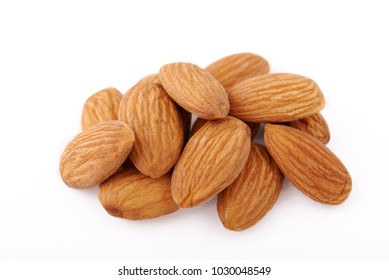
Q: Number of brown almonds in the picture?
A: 13